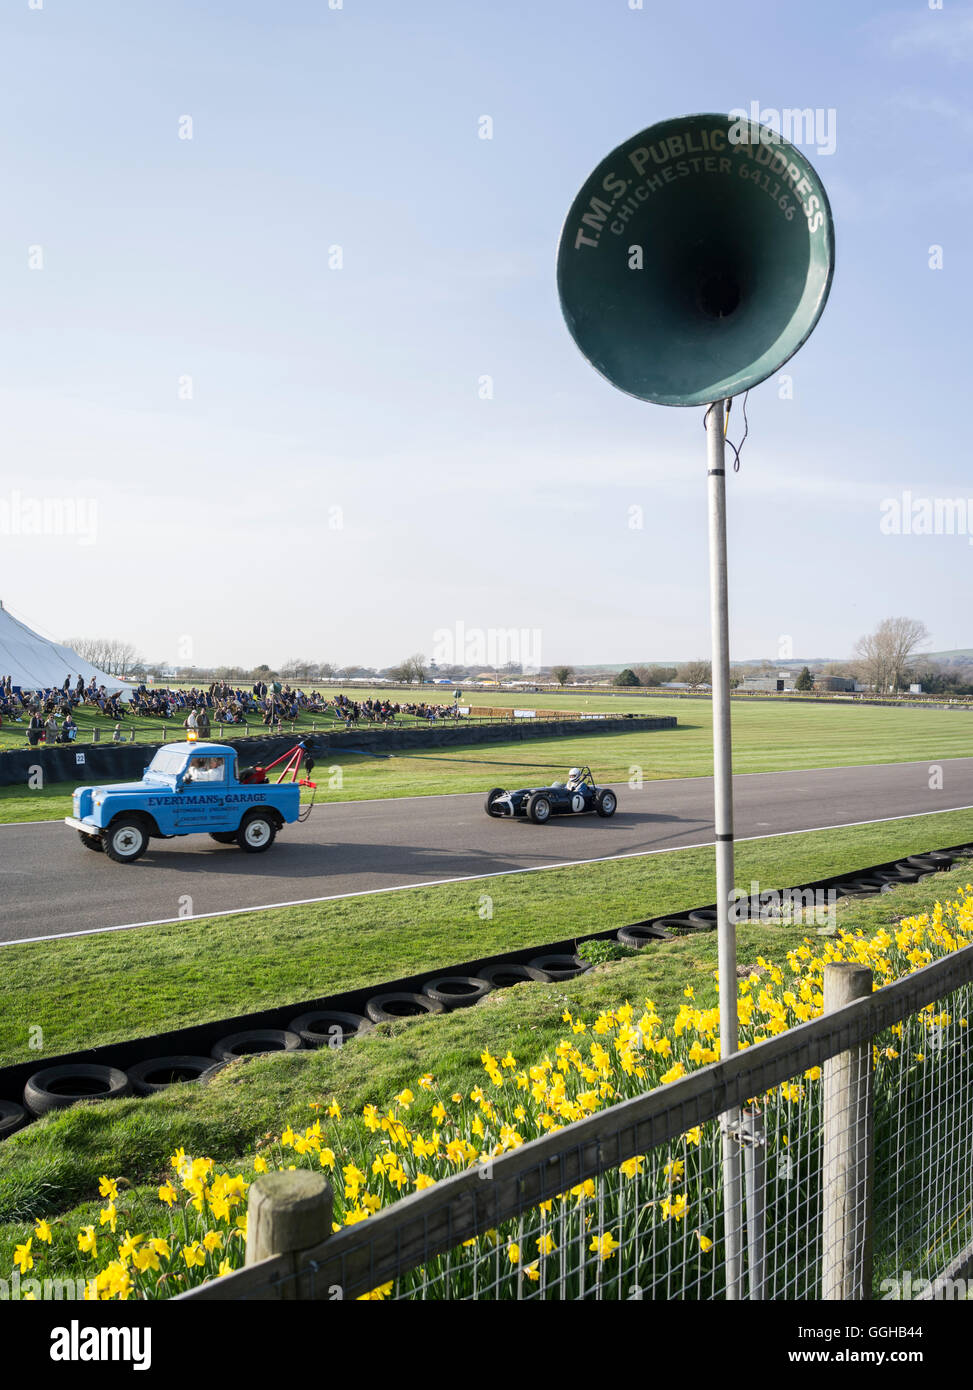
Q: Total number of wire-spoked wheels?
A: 0